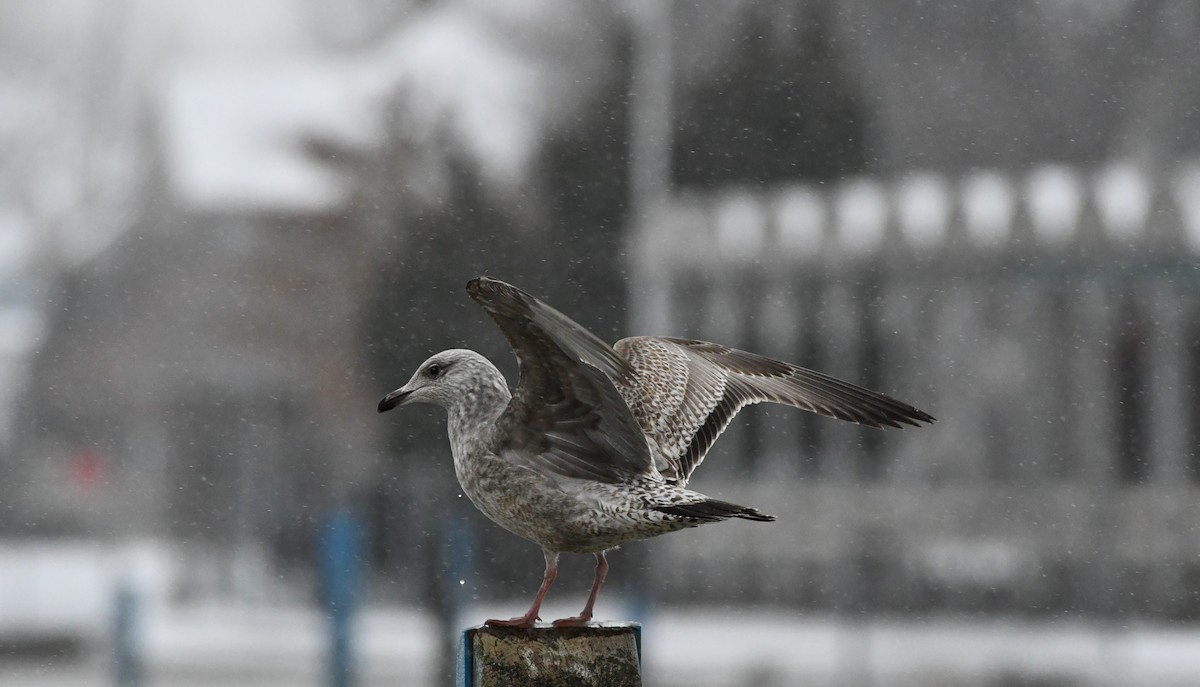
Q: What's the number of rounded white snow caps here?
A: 8